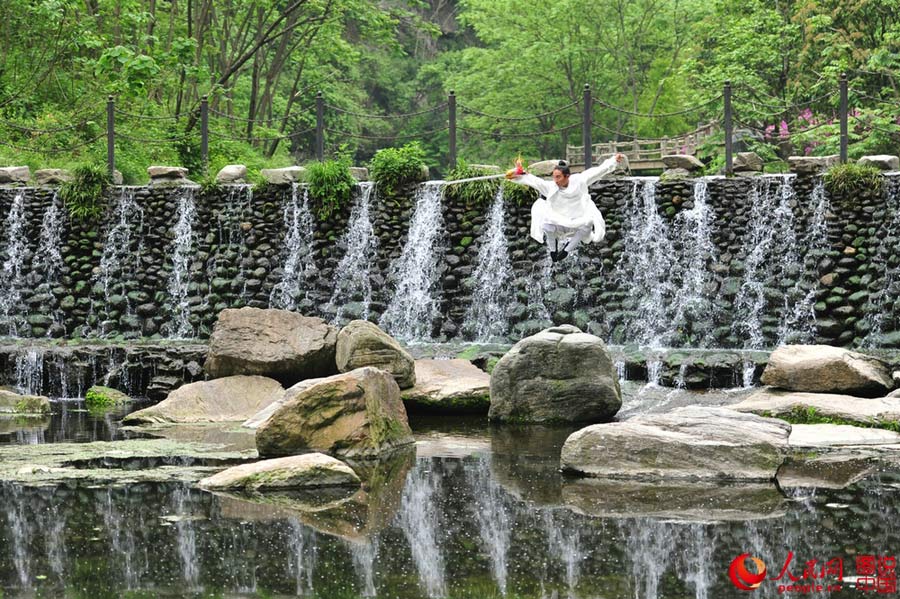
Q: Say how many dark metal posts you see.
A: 7